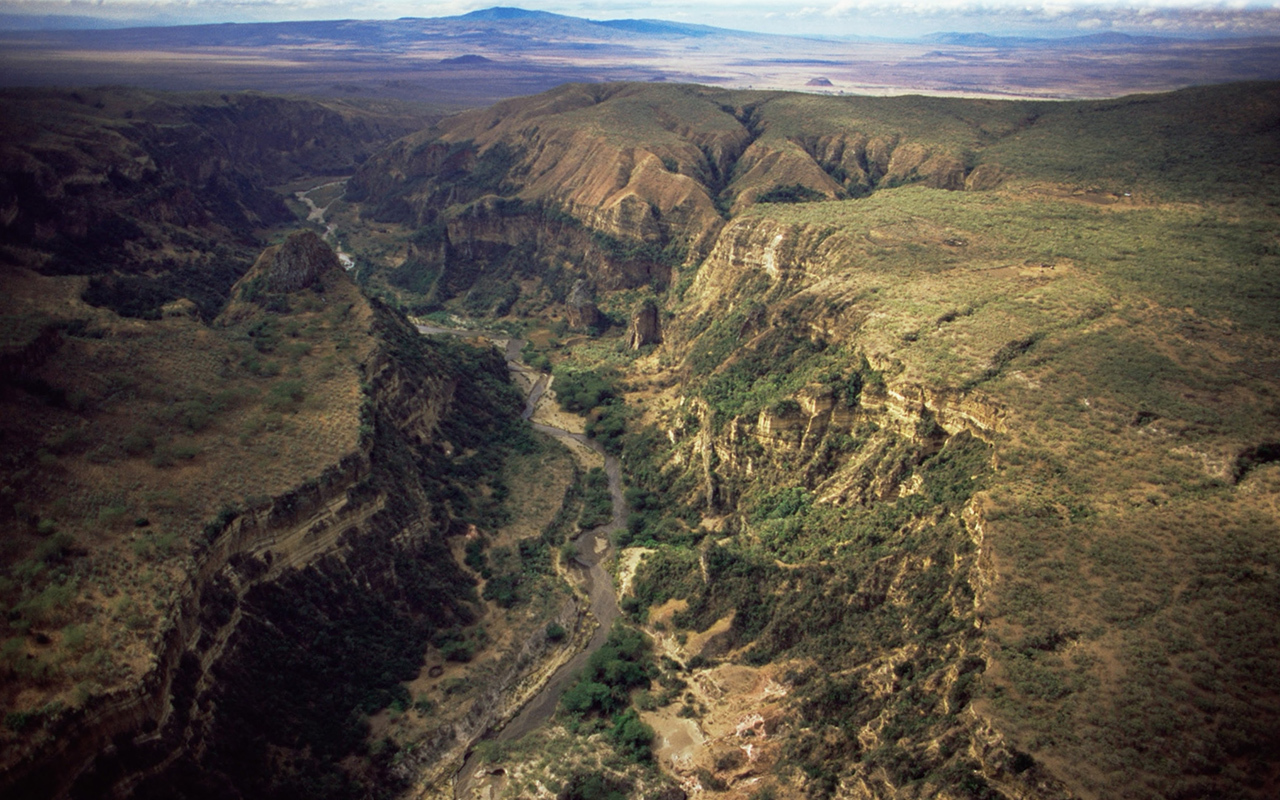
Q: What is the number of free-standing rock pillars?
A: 2